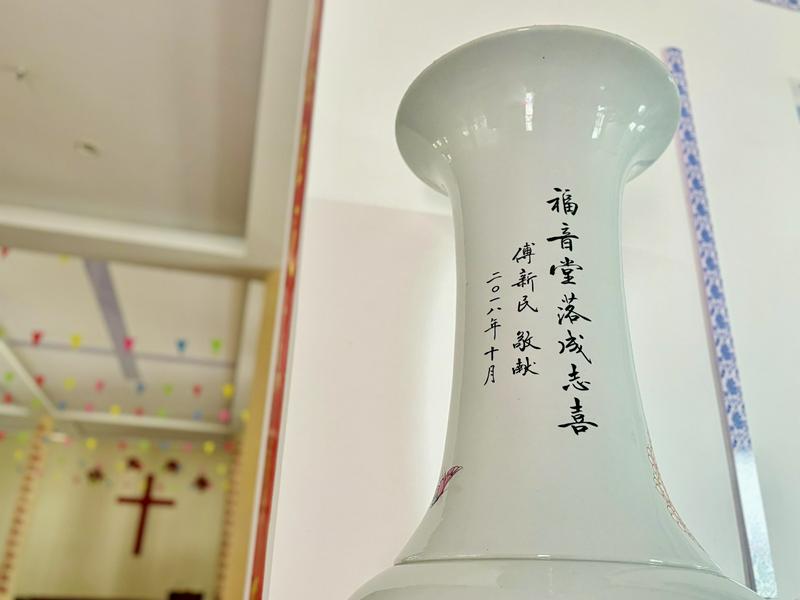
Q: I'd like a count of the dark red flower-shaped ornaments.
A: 4